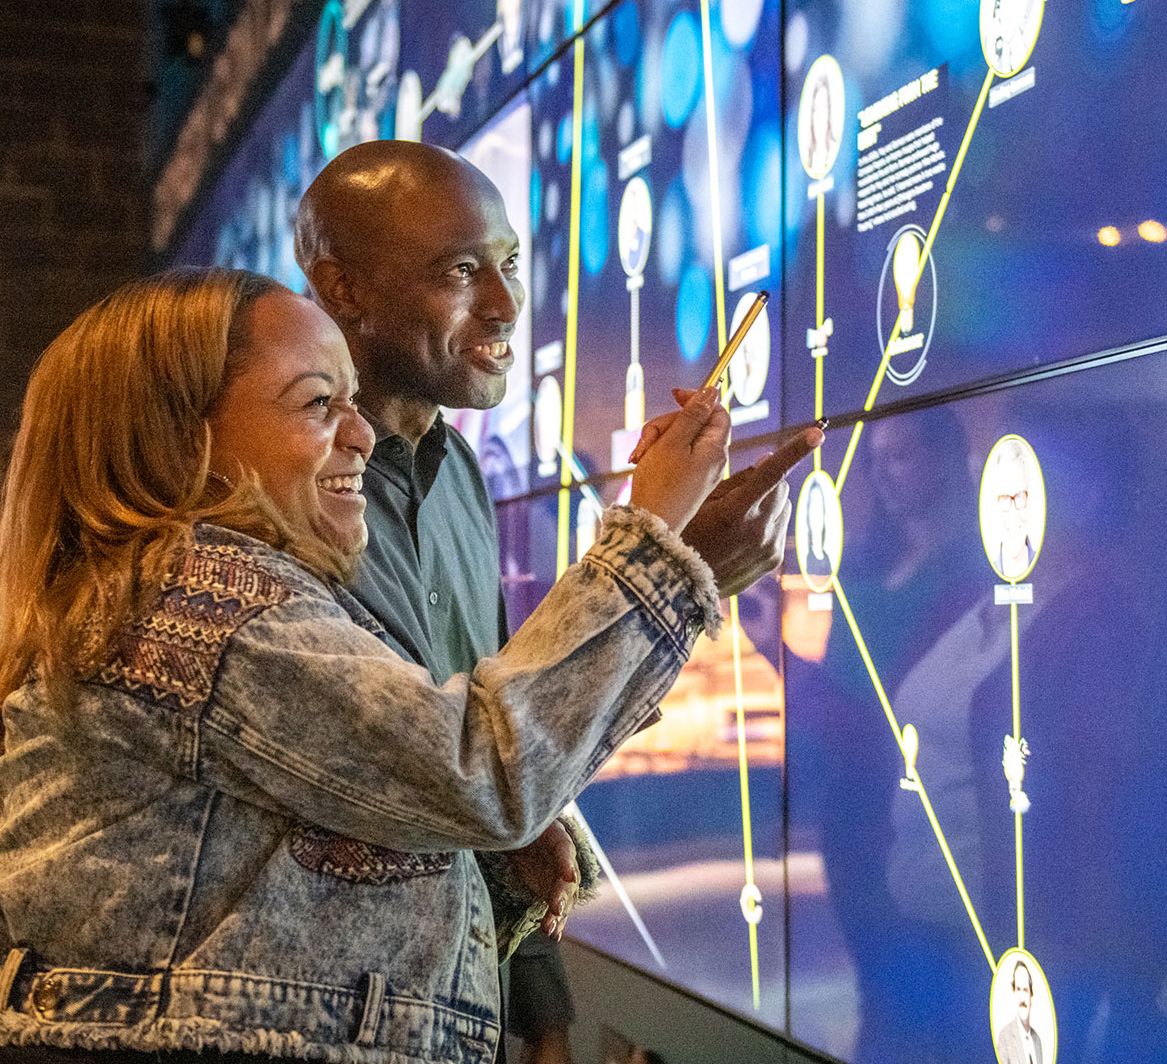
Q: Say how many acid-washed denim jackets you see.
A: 1